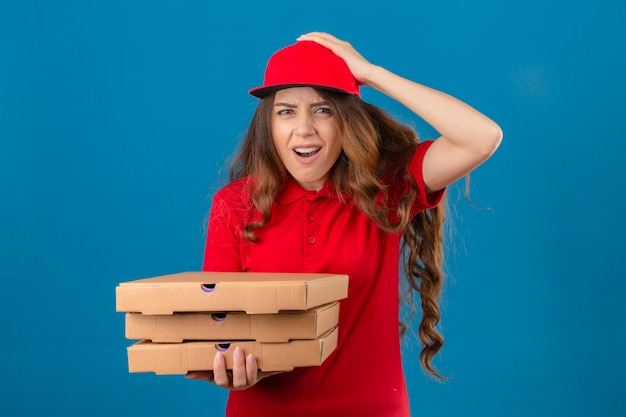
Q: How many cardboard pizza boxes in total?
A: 3